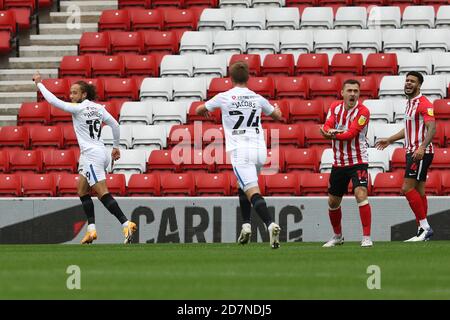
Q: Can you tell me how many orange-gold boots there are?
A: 2